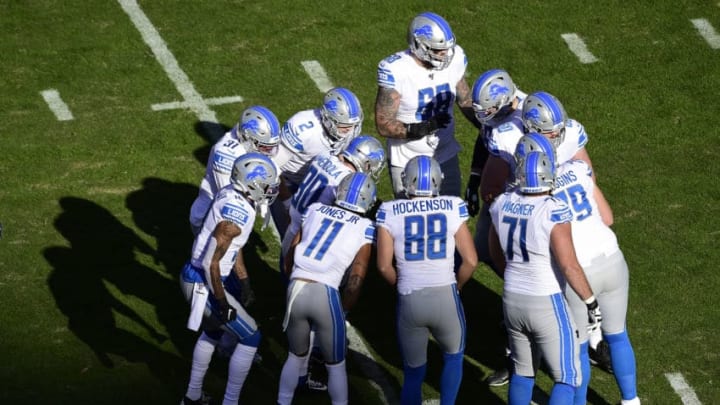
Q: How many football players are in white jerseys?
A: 11